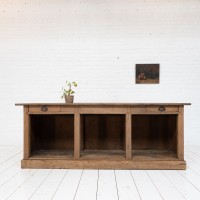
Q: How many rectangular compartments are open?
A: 3